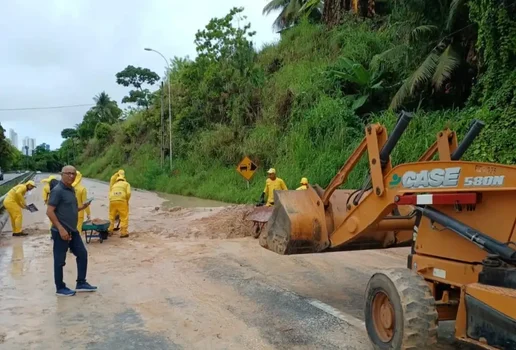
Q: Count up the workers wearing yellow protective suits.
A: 7